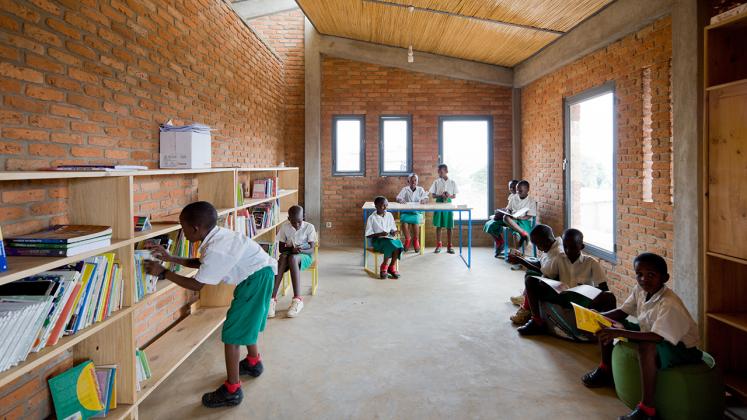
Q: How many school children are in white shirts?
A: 10